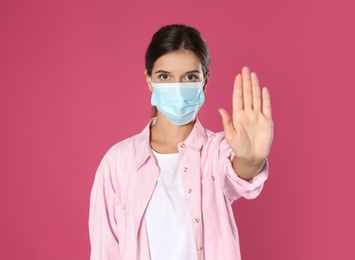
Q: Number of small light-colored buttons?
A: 7